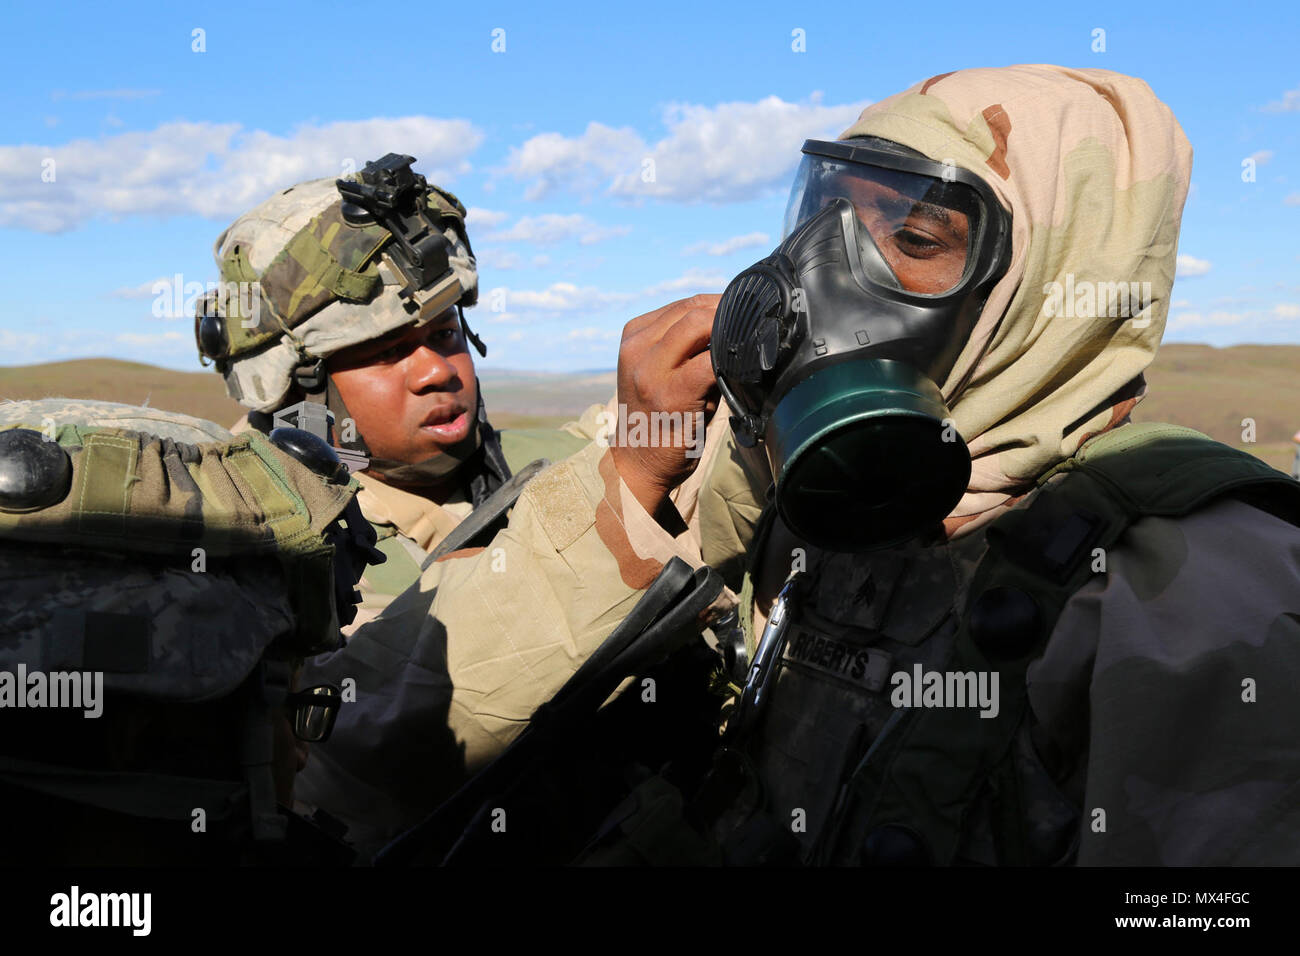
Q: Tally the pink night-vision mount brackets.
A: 0